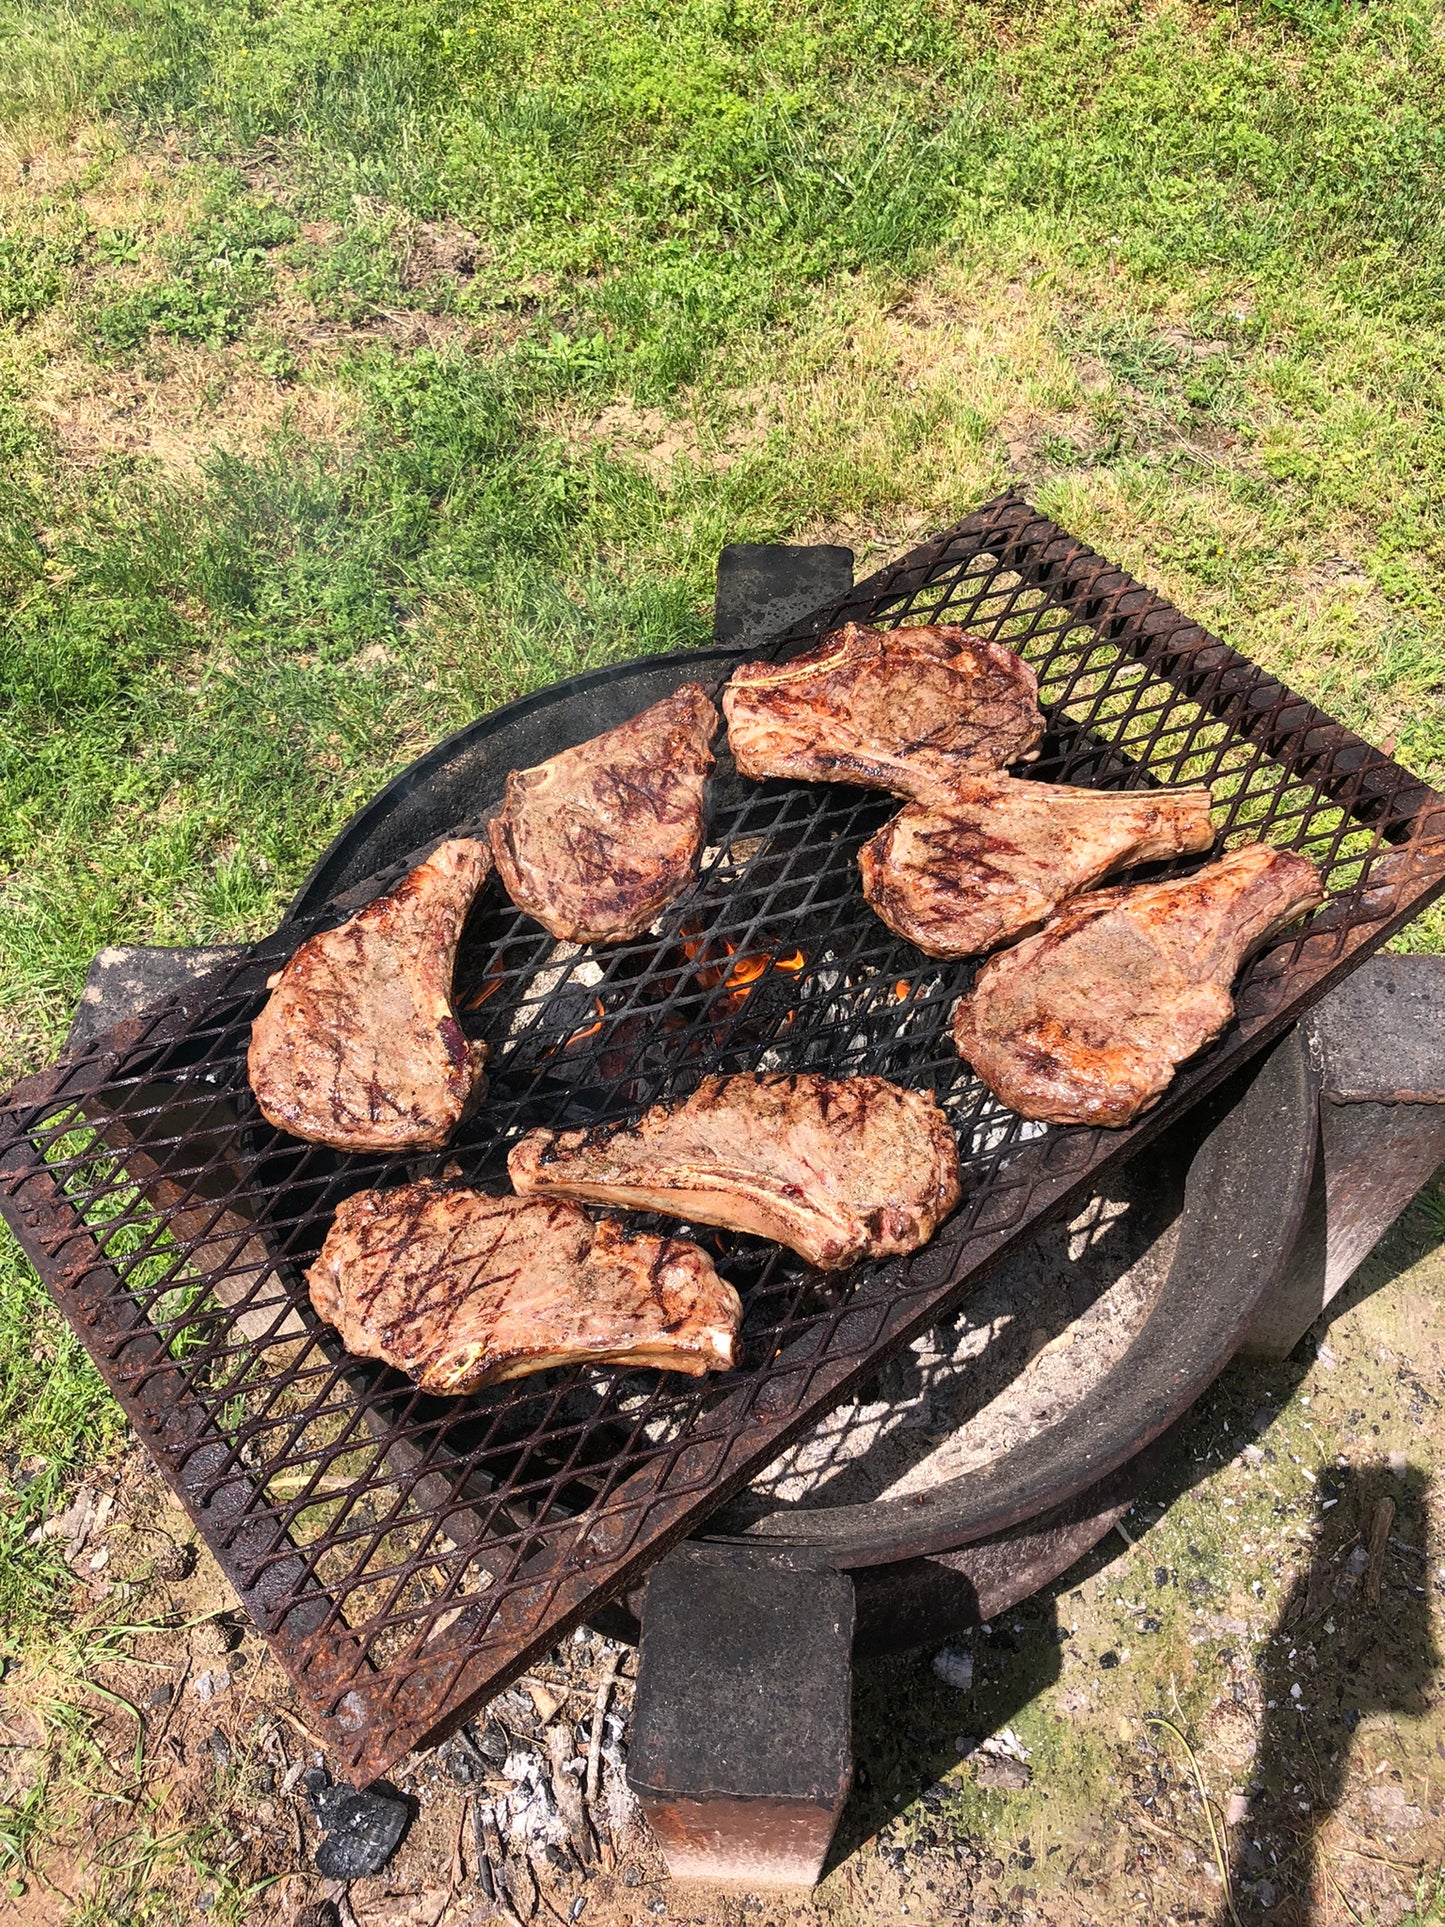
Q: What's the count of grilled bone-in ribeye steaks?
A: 7